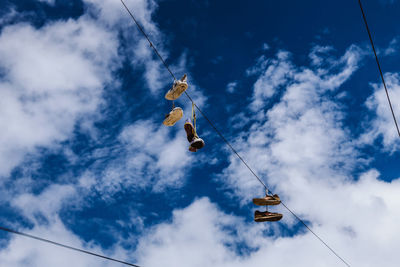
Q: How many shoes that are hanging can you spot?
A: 6